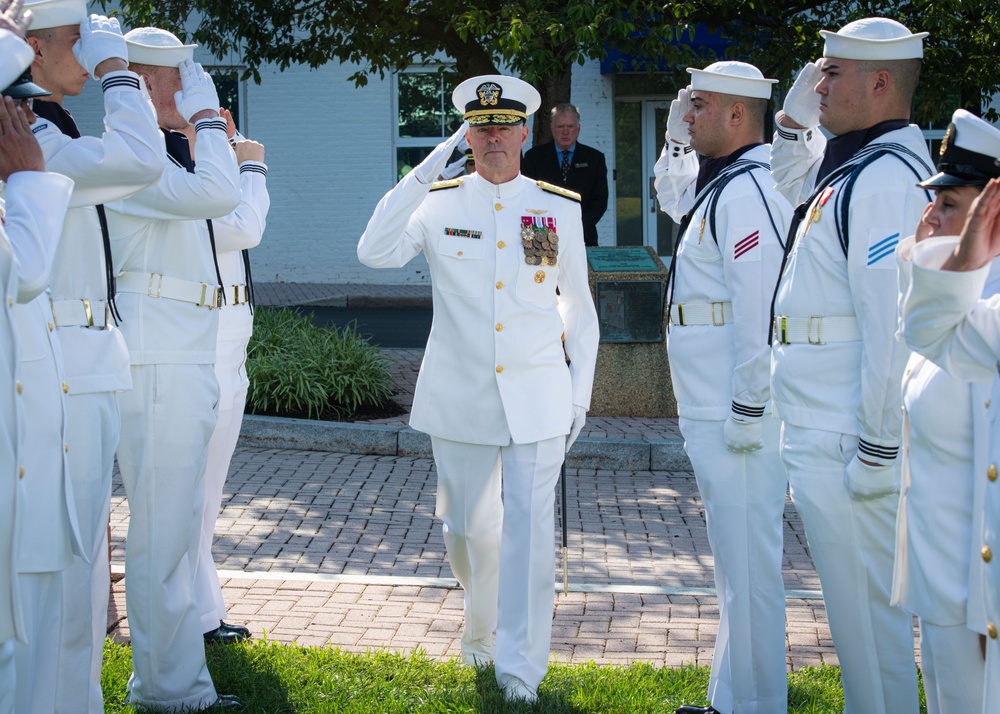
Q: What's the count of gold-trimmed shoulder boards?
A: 2